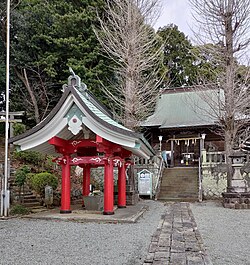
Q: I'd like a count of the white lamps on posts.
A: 2